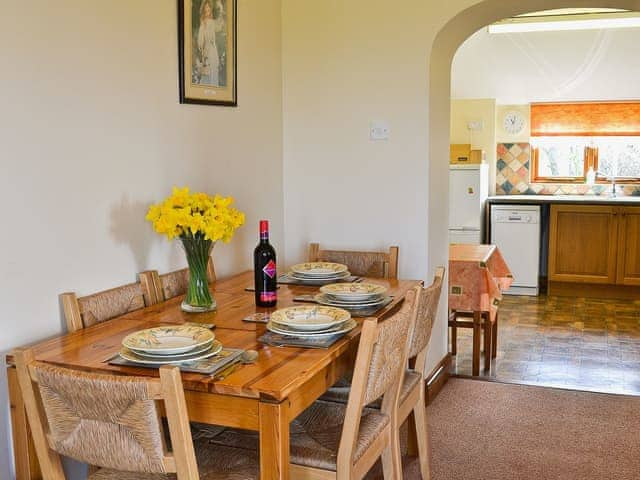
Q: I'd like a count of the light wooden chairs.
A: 6